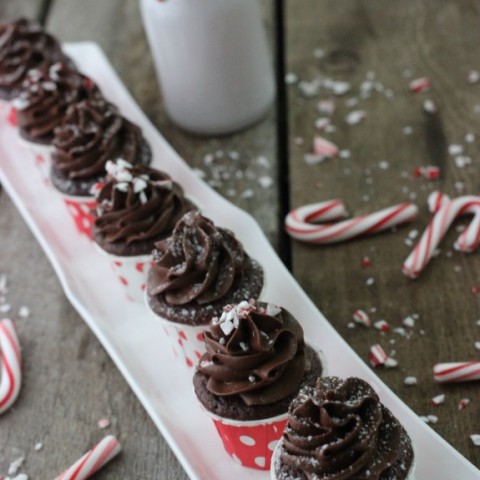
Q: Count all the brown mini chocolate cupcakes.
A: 7